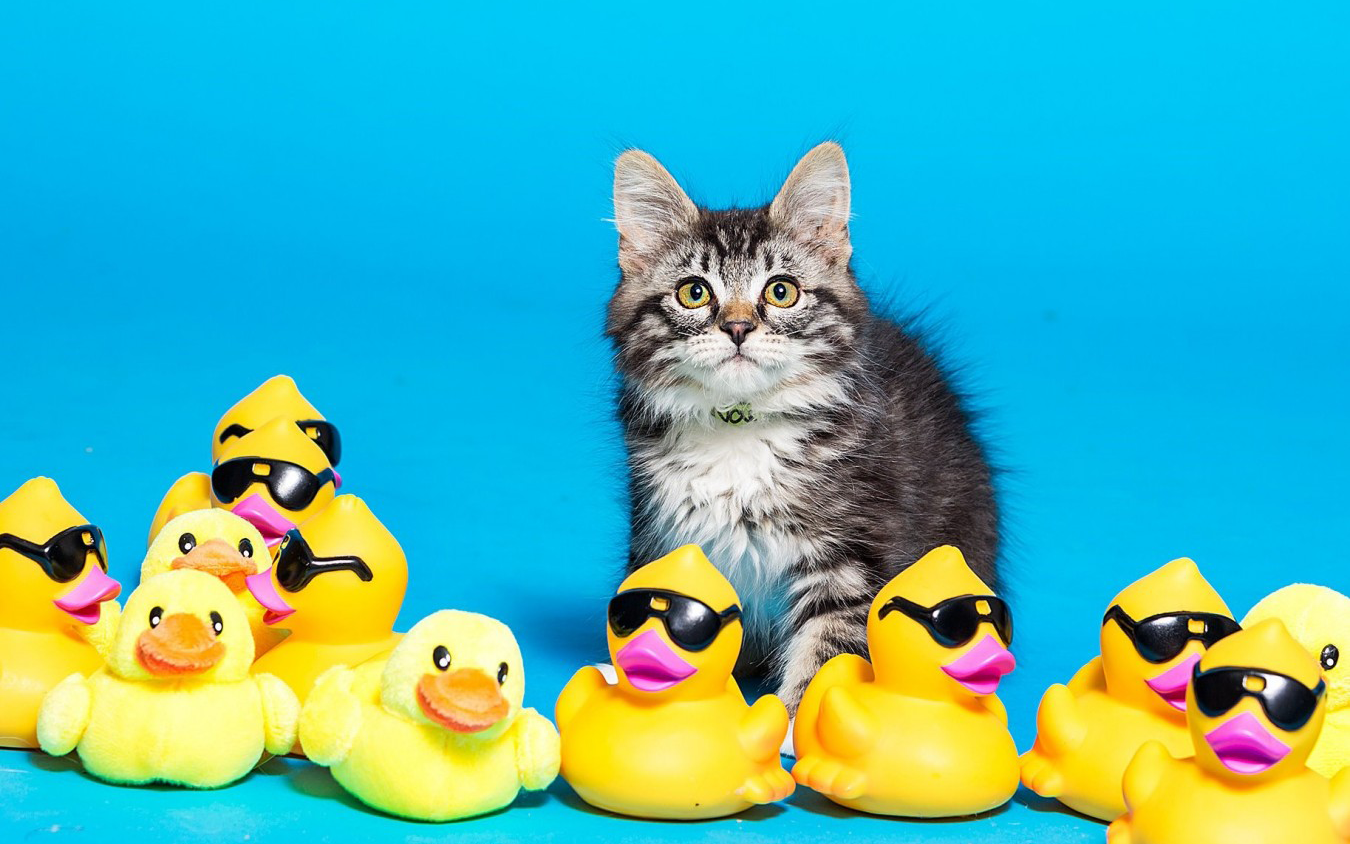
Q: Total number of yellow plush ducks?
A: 4